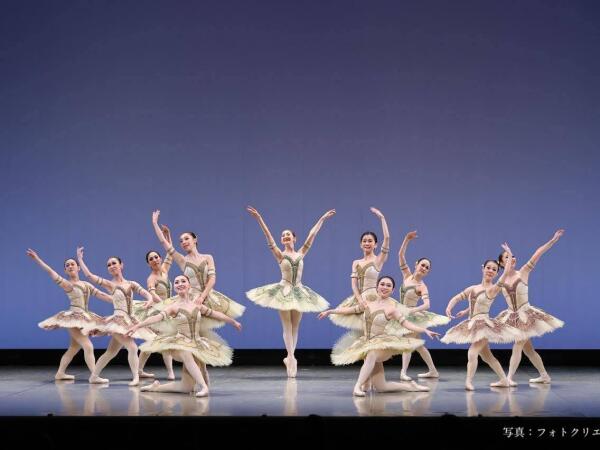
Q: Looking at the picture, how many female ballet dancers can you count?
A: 11